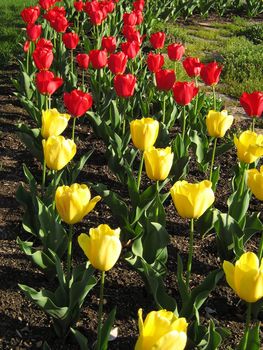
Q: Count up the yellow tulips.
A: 12